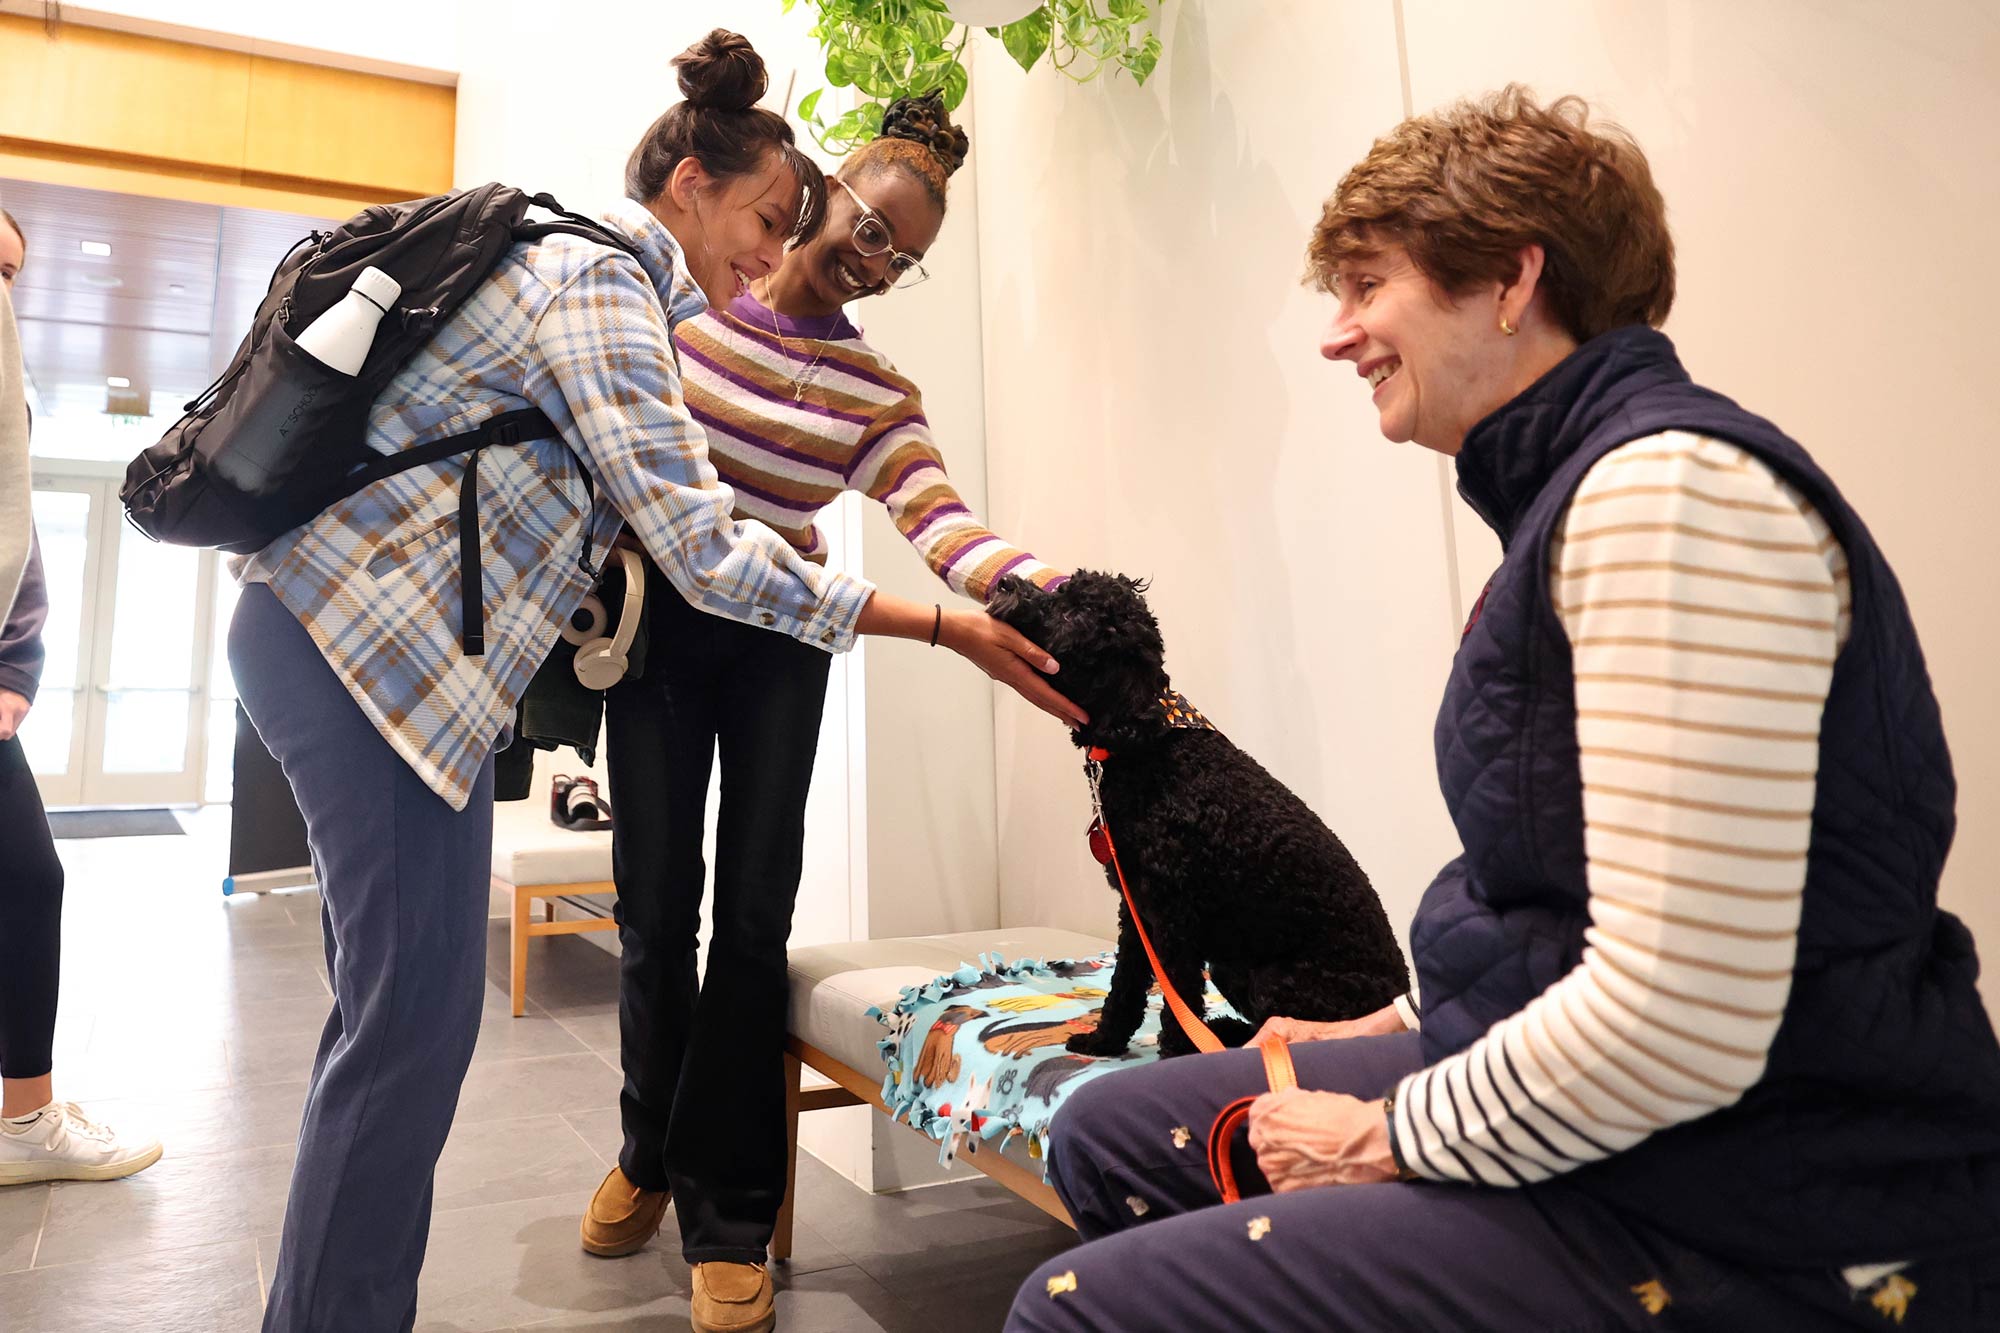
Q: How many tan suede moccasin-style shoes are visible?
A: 2